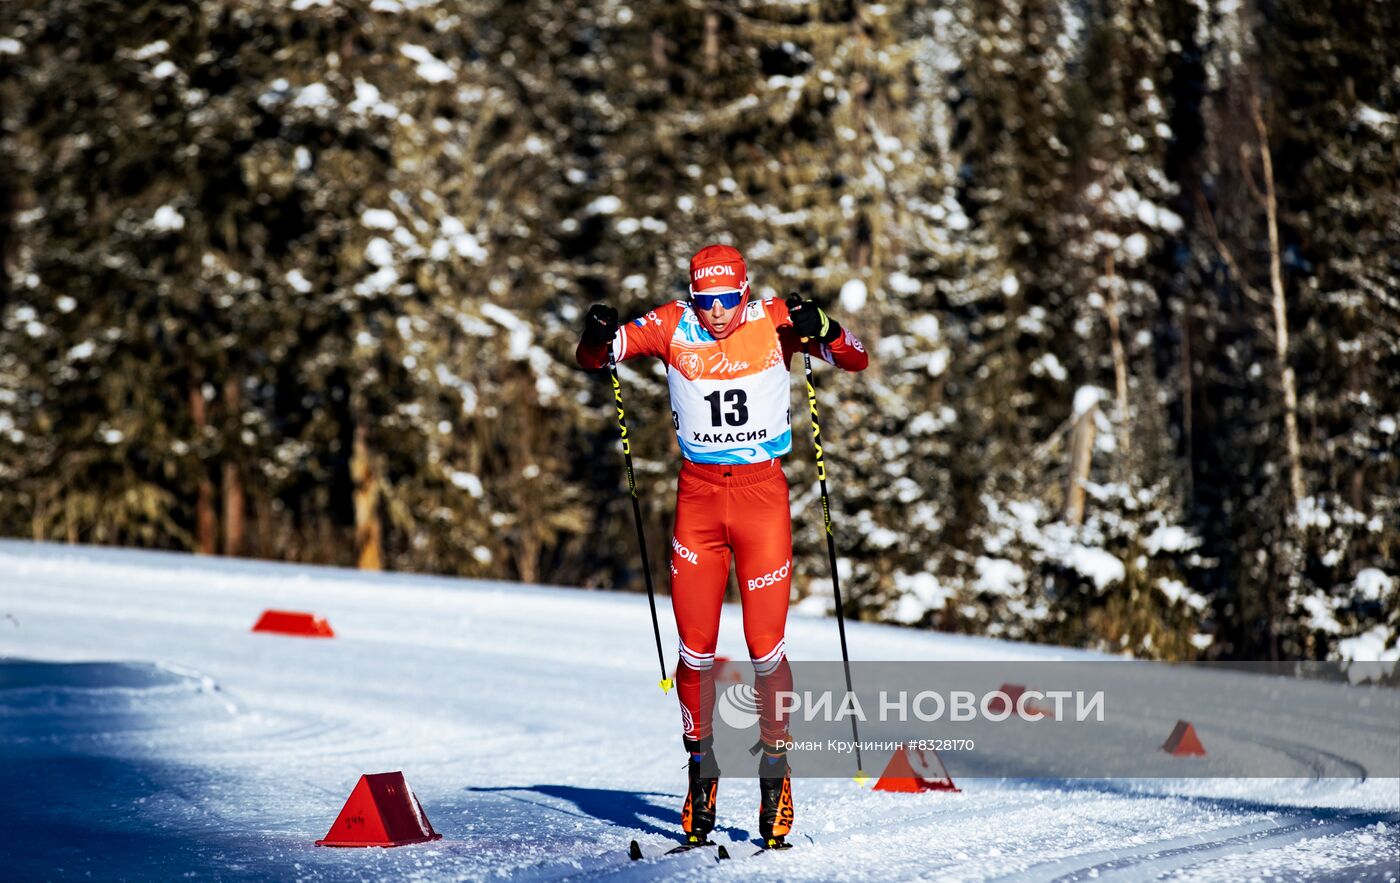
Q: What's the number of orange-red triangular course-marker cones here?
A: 6